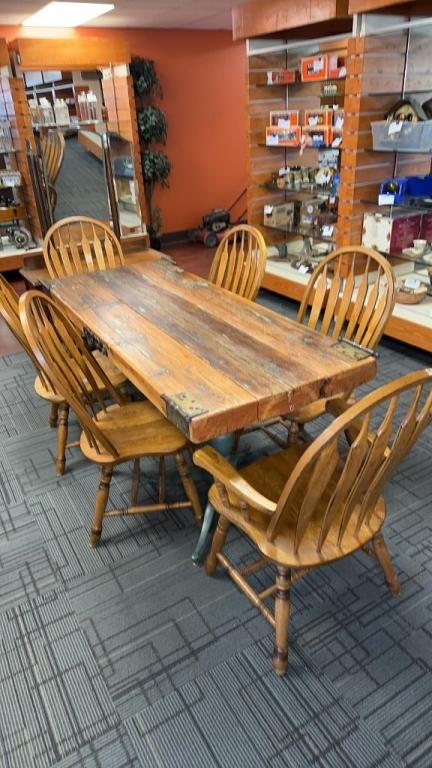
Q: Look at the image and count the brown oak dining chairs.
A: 6